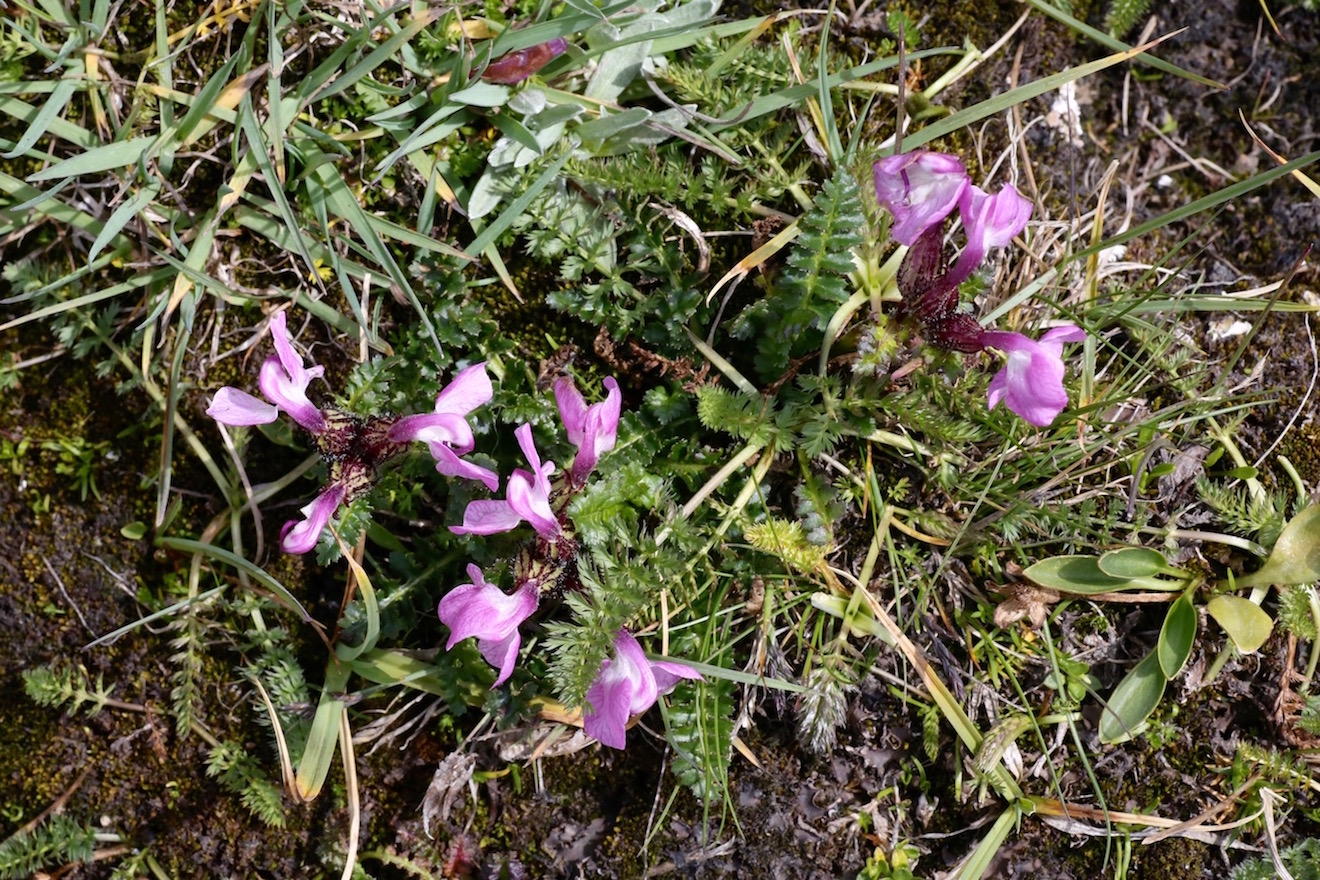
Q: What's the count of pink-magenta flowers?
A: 10